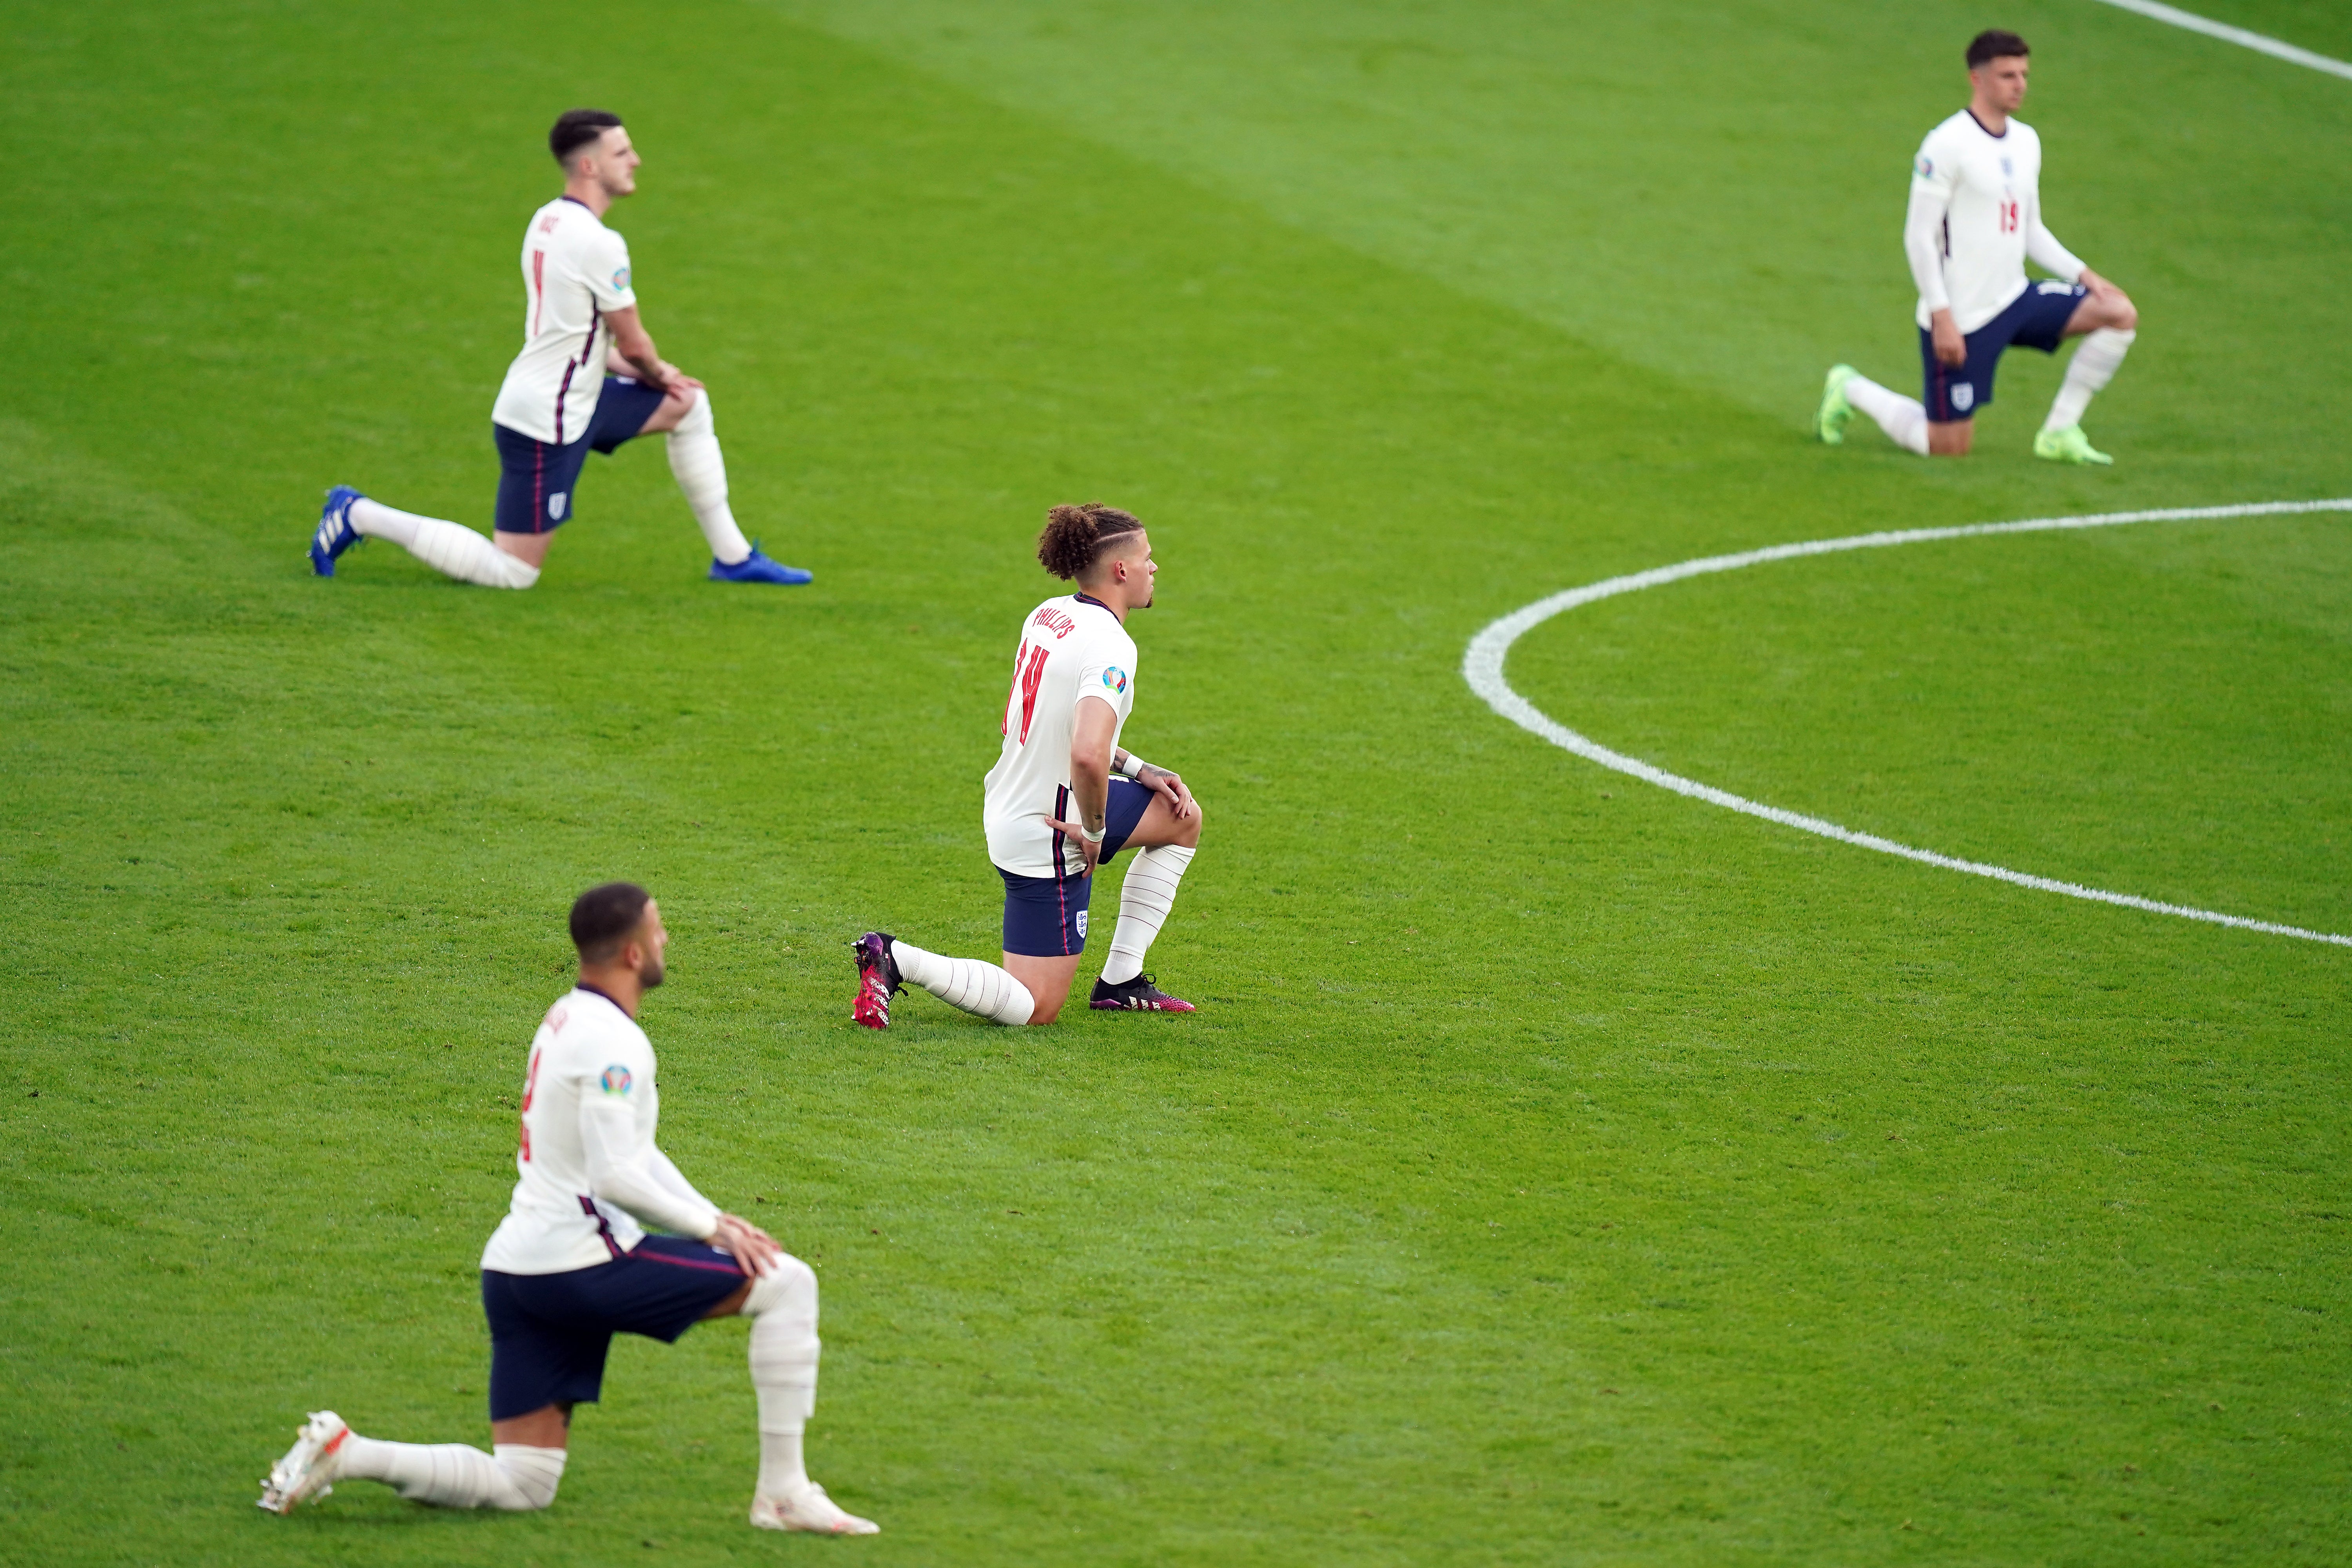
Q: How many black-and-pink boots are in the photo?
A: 2